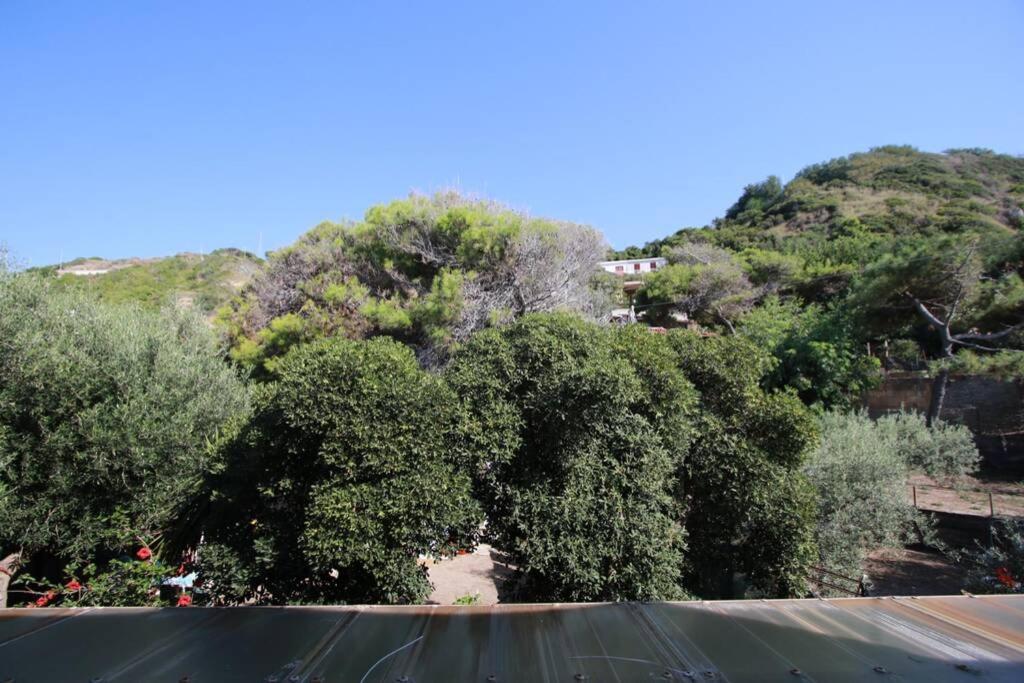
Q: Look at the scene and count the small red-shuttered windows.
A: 3